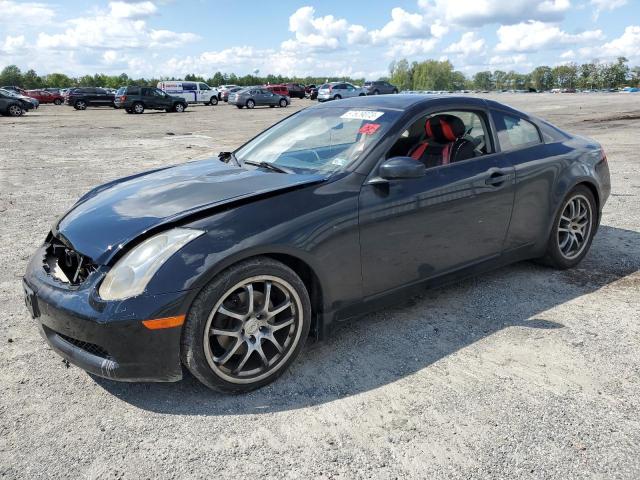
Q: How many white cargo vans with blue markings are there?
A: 1